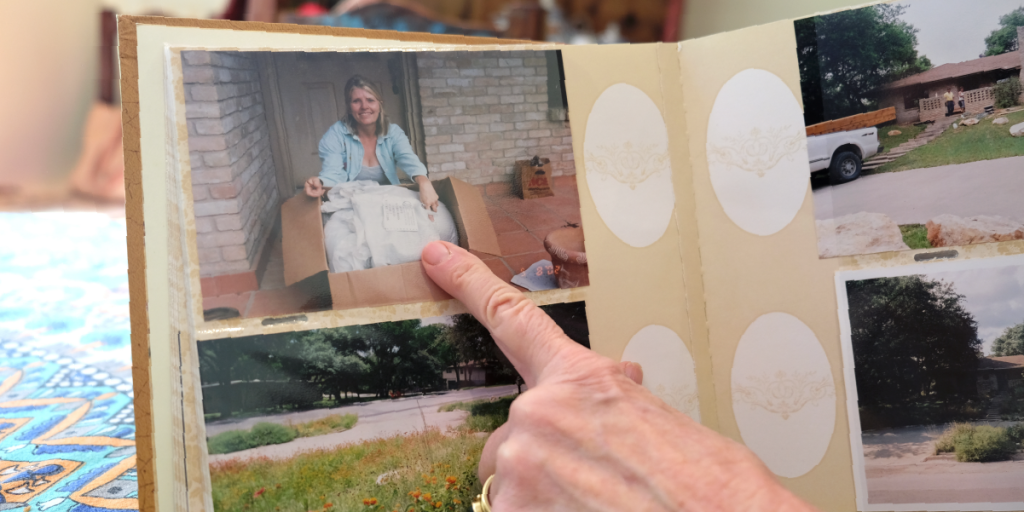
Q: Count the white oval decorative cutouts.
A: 4